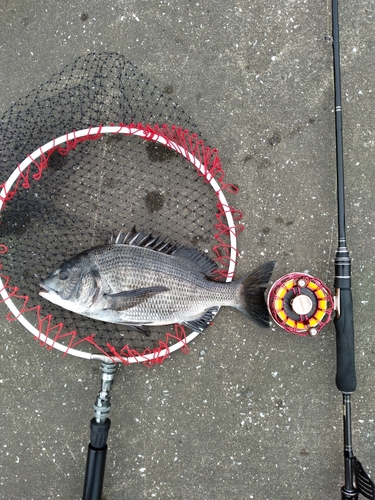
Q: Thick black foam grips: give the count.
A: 1